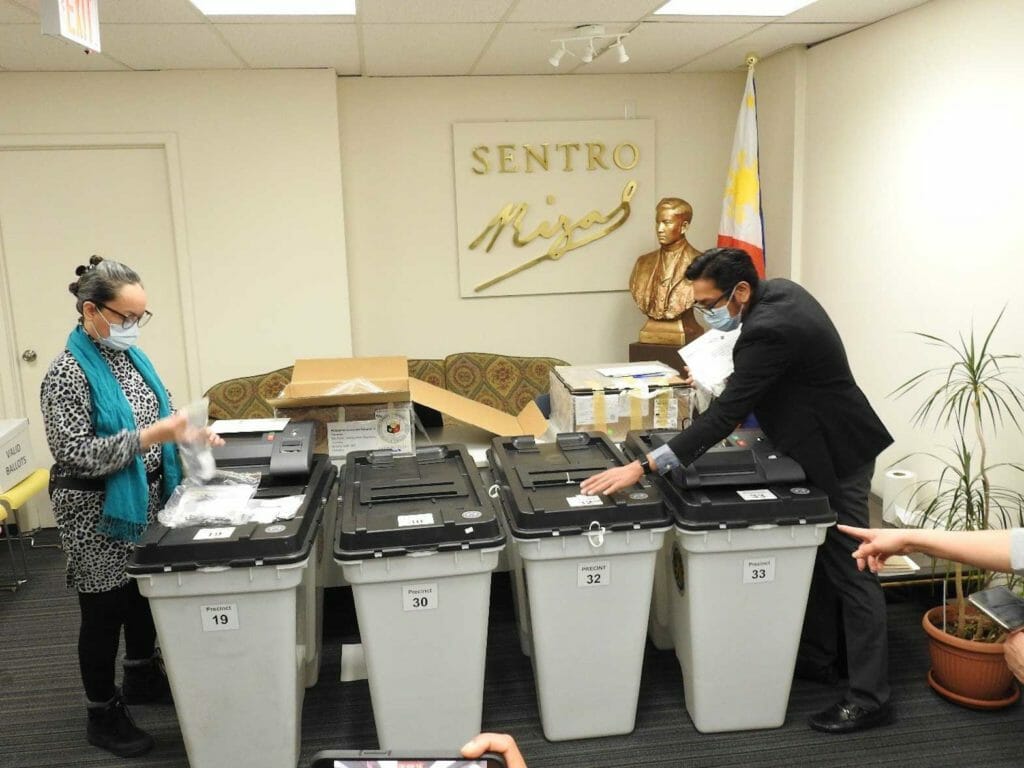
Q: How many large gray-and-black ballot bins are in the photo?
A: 4